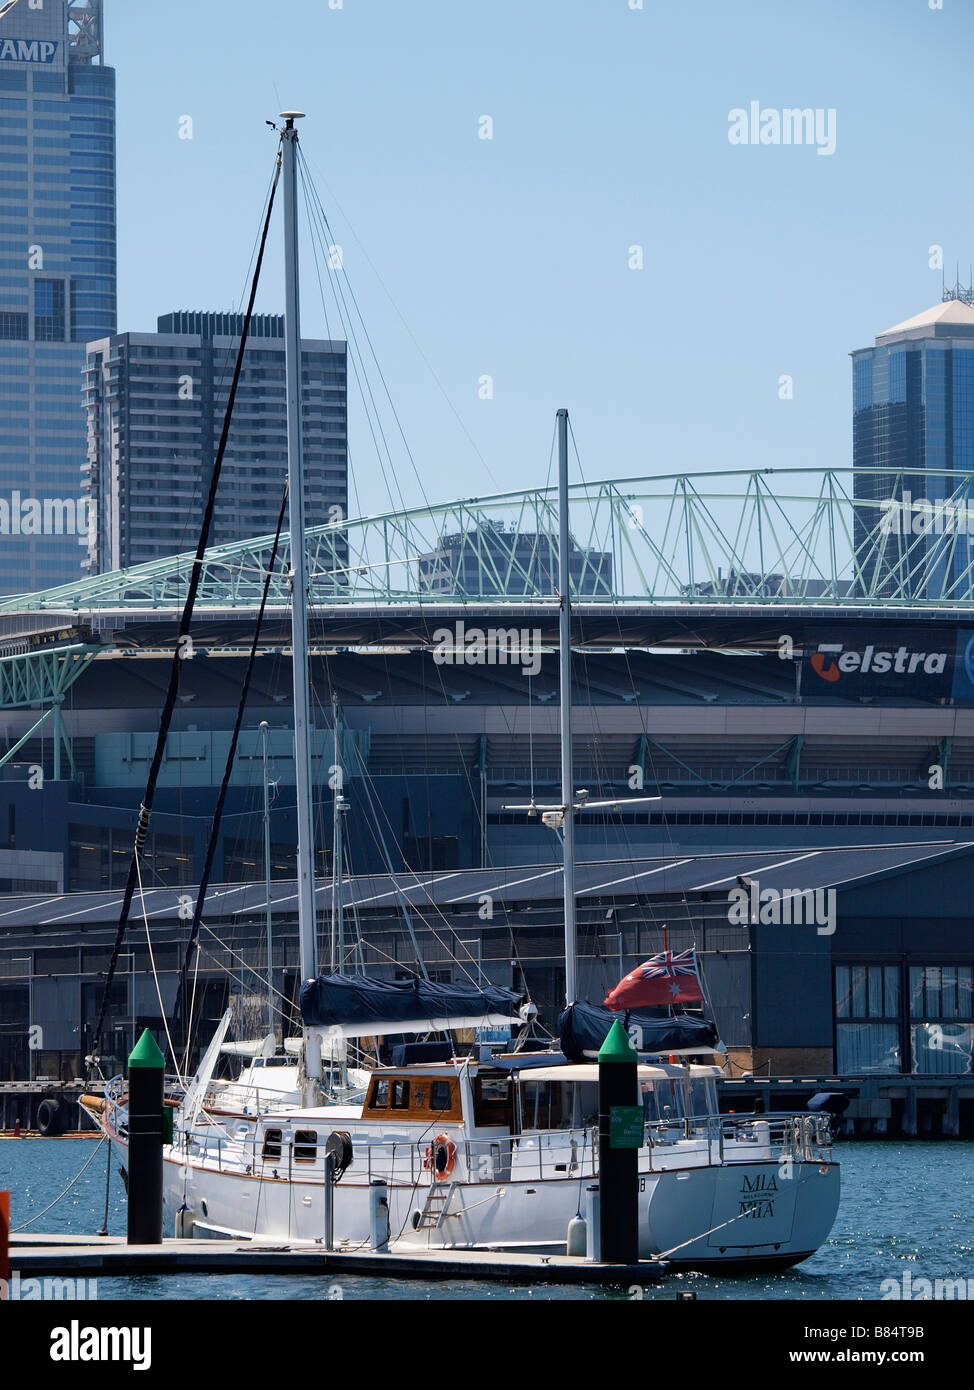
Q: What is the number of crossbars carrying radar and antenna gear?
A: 1